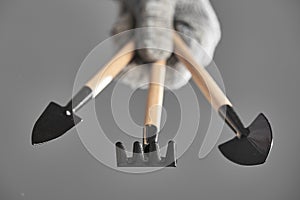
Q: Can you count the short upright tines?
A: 4